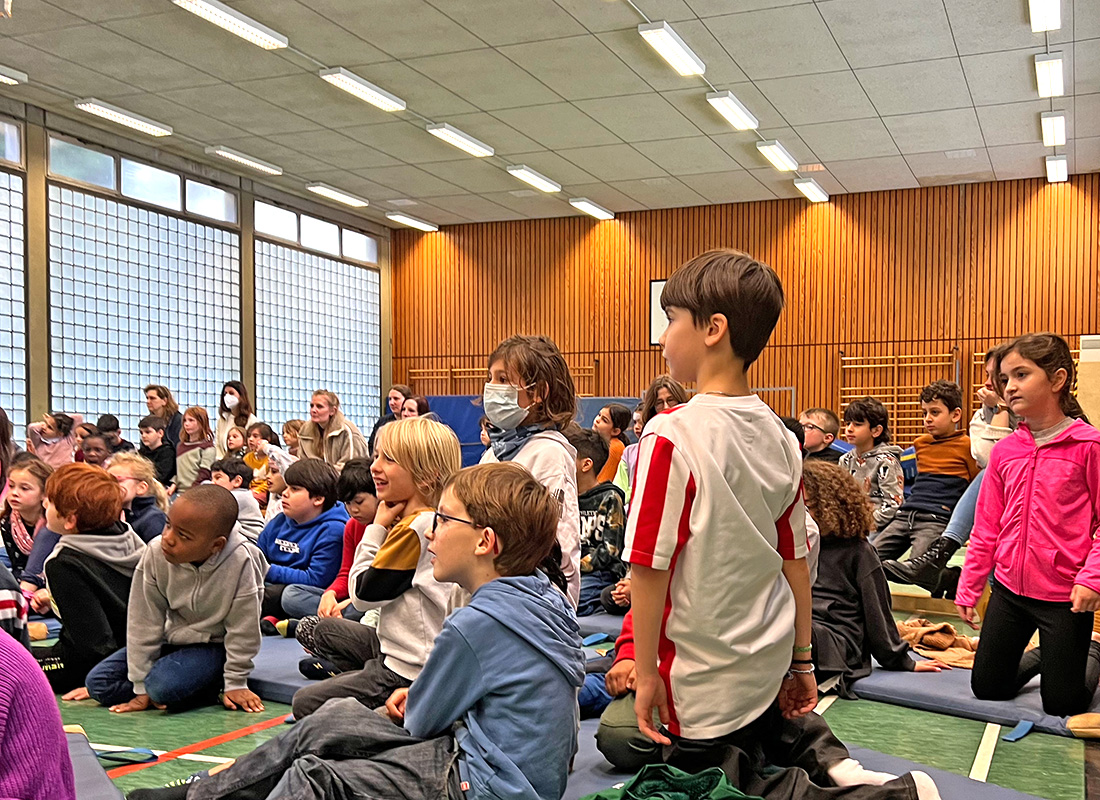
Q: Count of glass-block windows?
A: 3